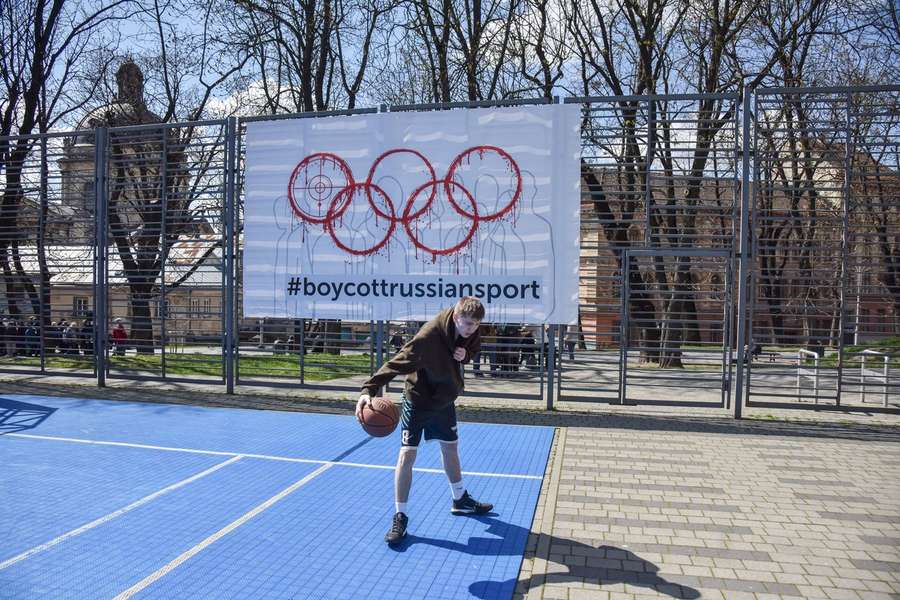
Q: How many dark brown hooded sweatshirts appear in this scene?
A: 1